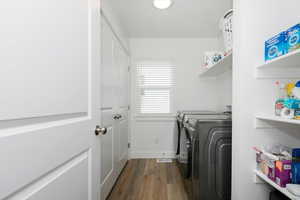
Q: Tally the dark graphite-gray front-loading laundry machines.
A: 2